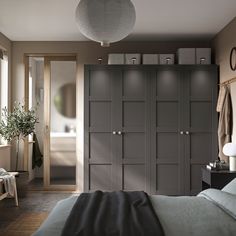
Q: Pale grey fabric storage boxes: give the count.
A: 6